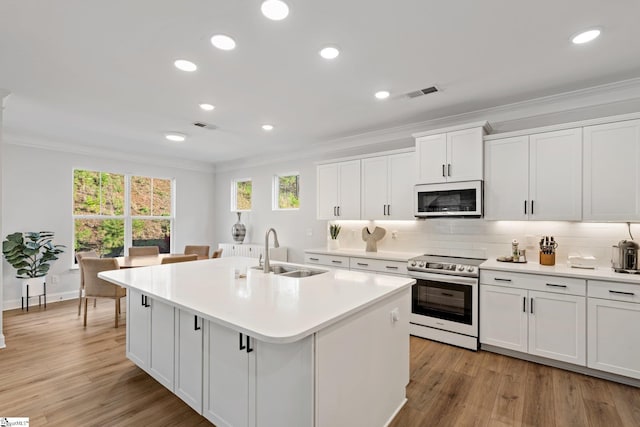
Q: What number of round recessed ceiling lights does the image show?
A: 9